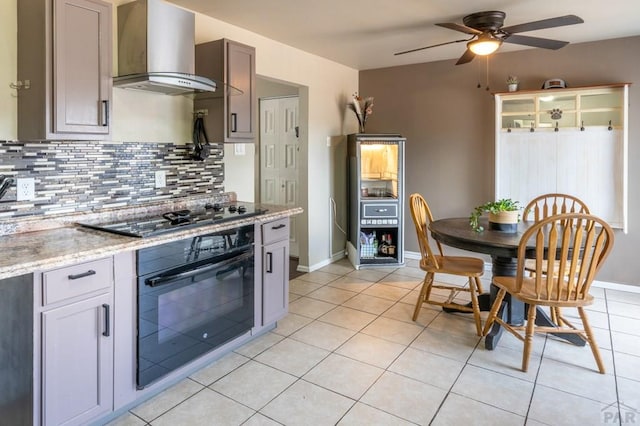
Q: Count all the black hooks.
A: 5